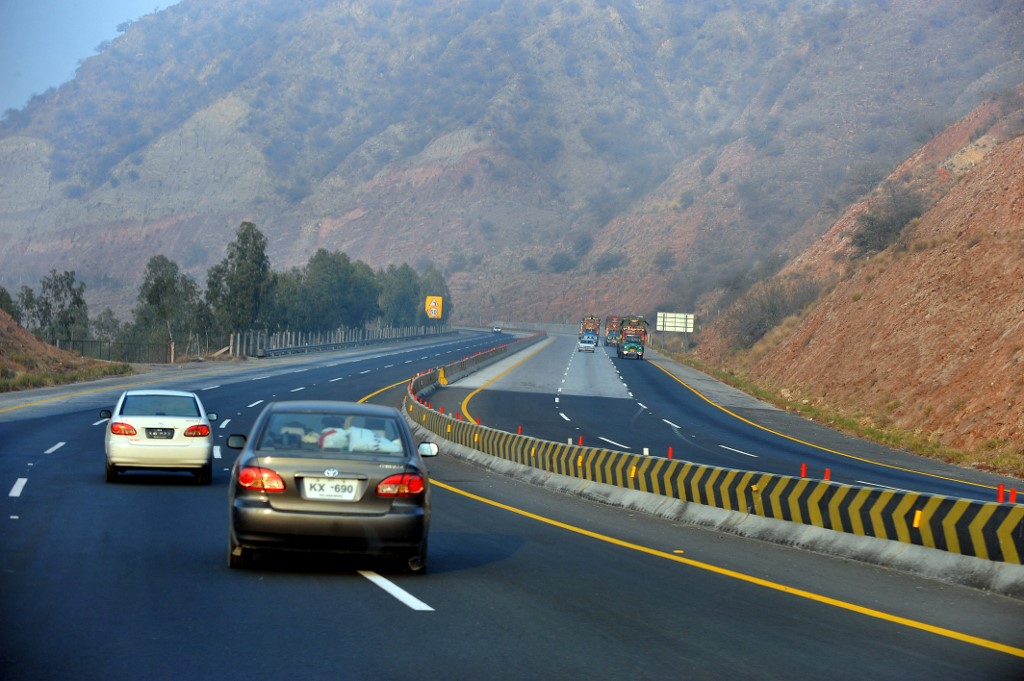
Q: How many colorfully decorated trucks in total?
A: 3